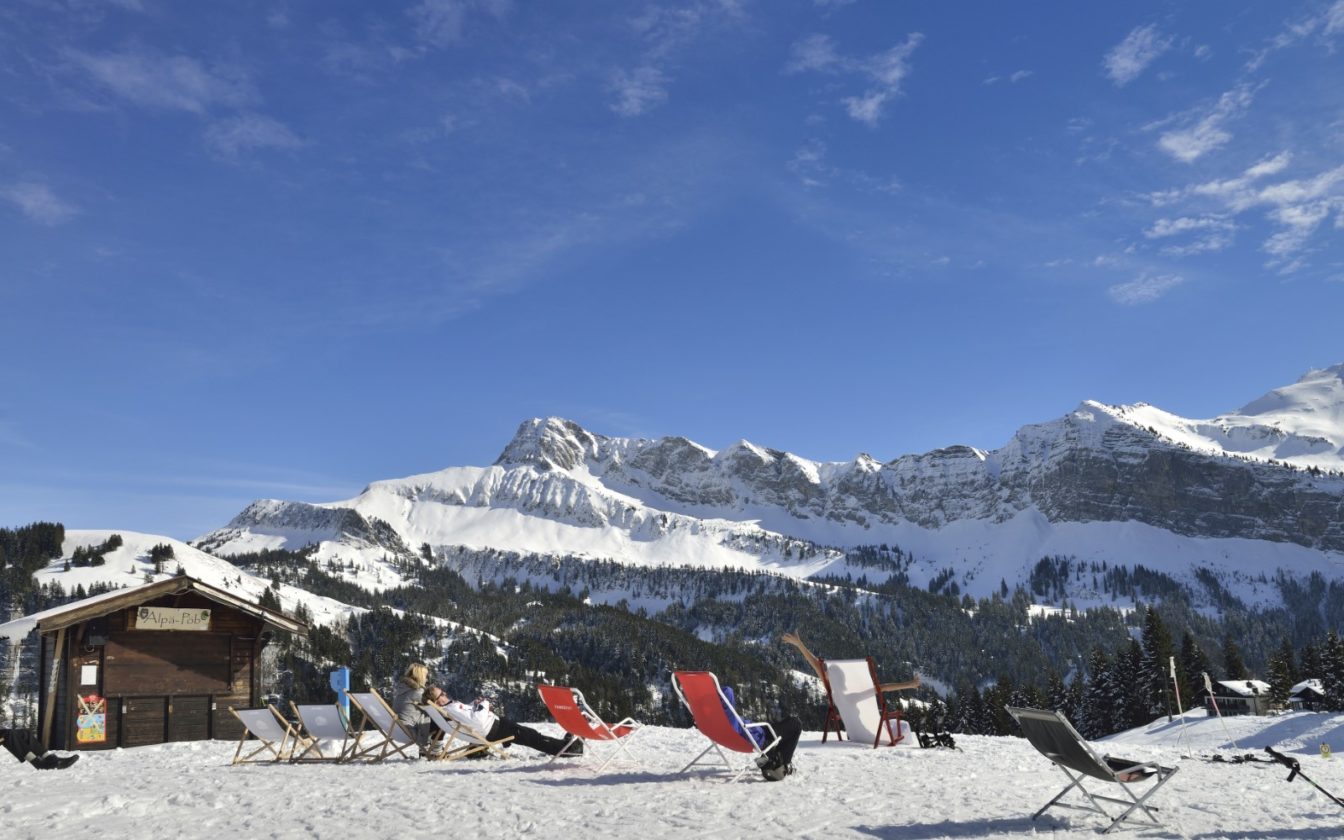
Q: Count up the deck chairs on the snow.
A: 8